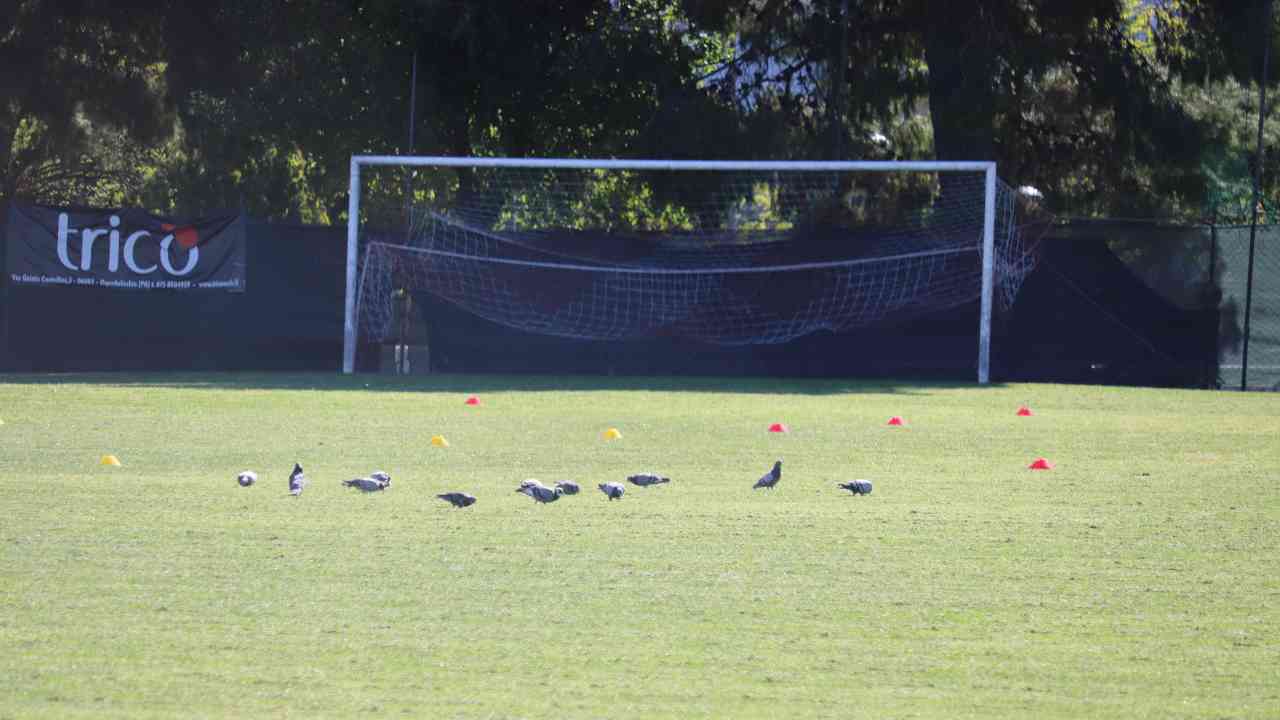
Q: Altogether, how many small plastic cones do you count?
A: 8